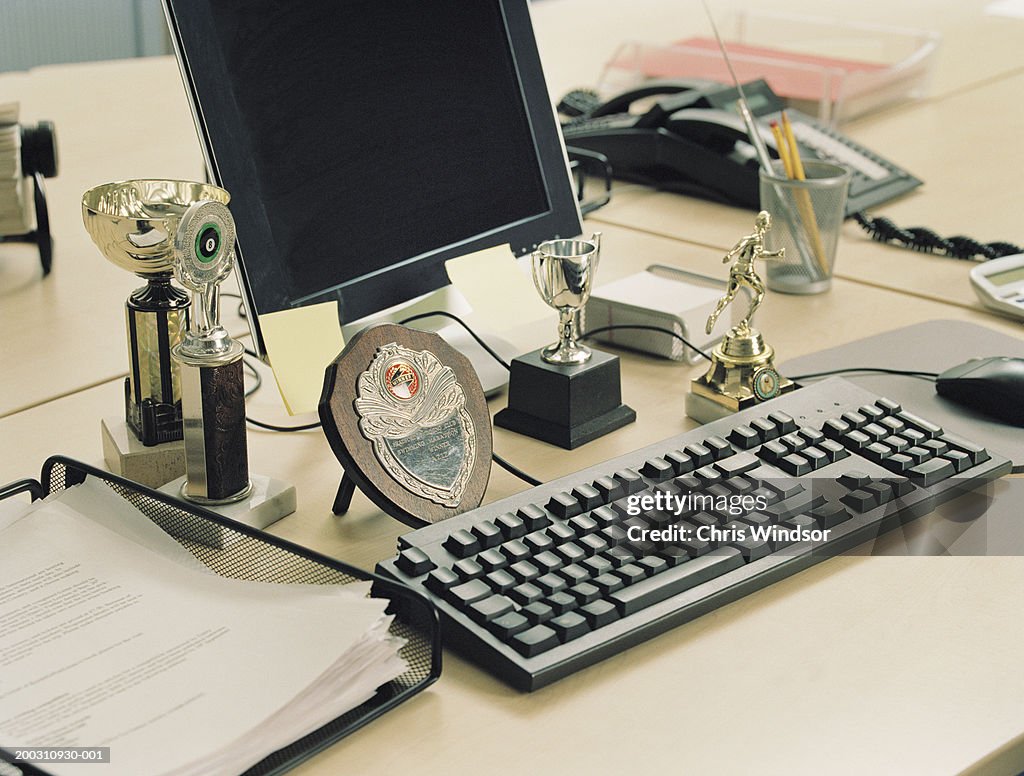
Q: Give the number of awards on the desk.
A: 5